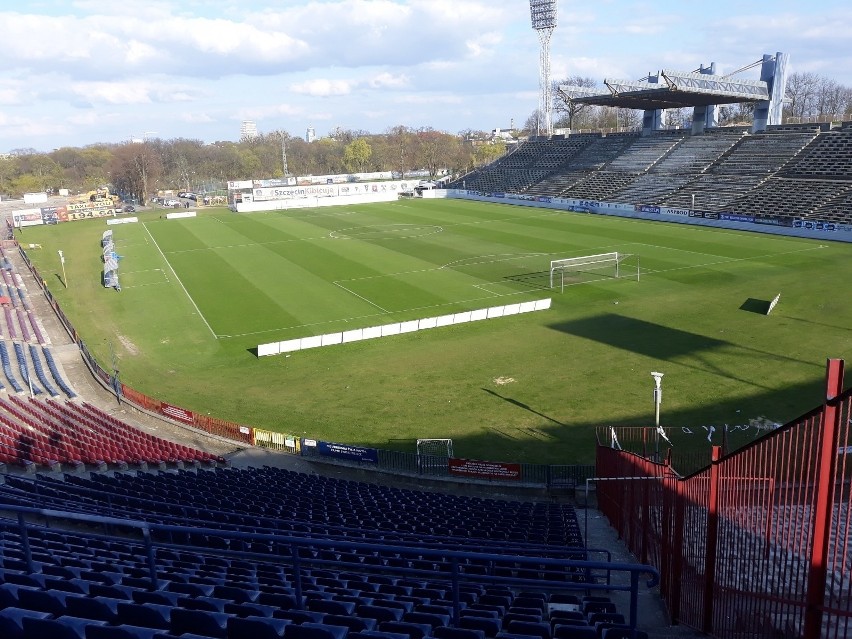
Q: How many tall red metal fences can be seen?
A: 1